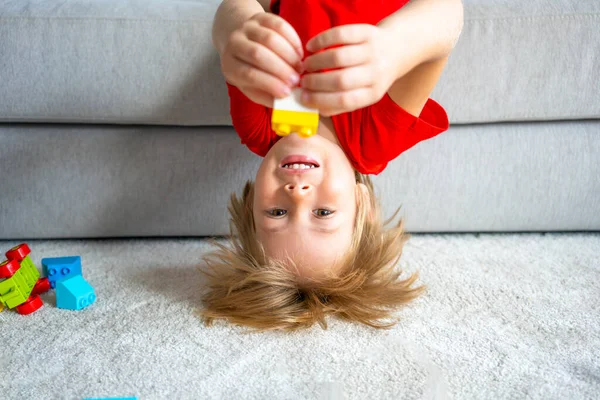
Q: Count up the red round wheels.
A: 4